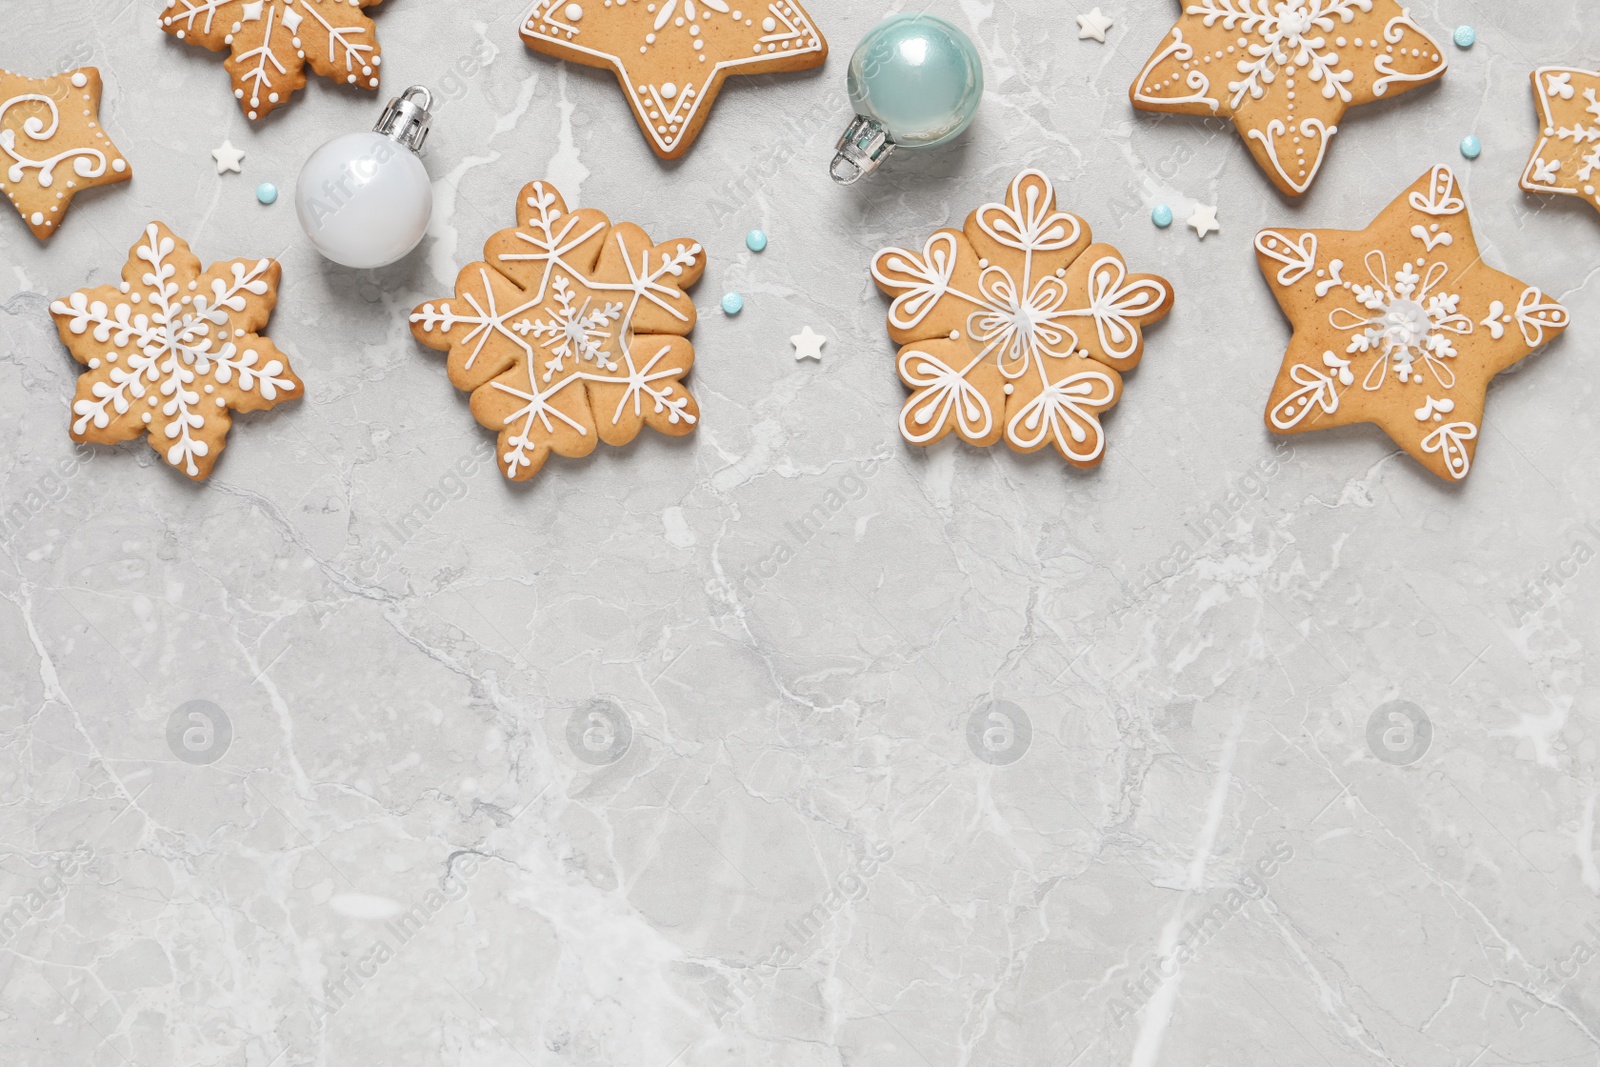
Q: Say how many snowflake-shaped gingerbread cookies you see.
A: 4